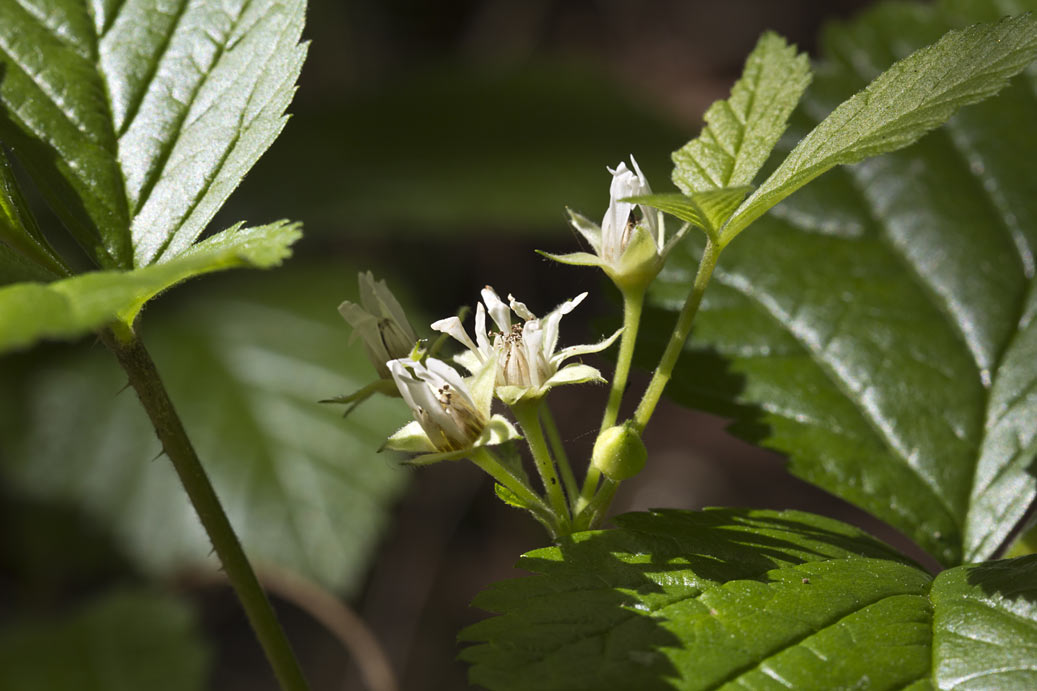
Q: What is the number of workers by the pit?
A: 0